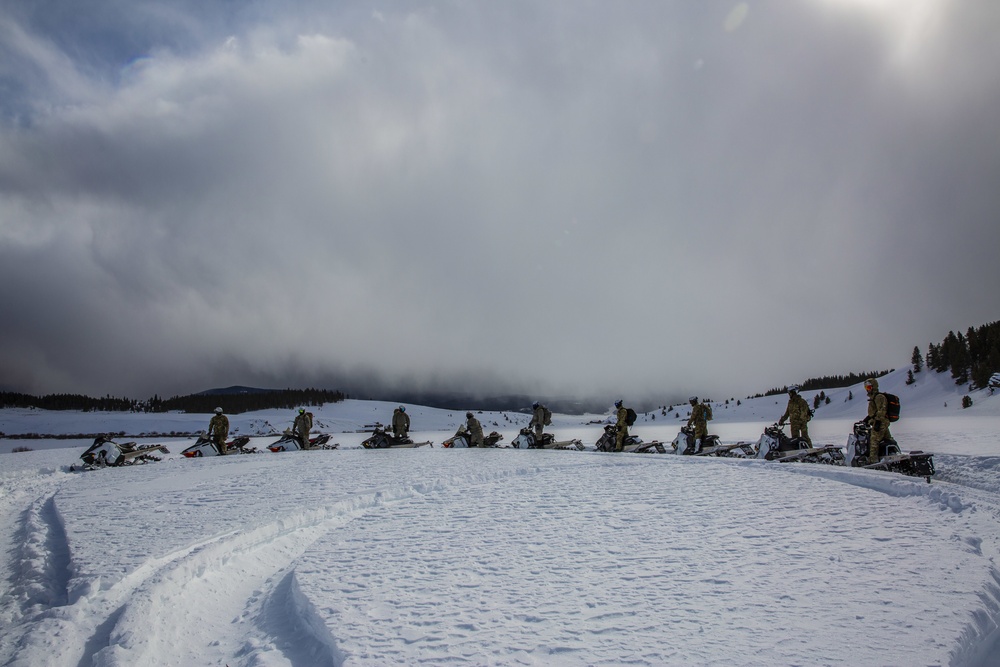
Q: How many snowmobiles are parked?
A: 10